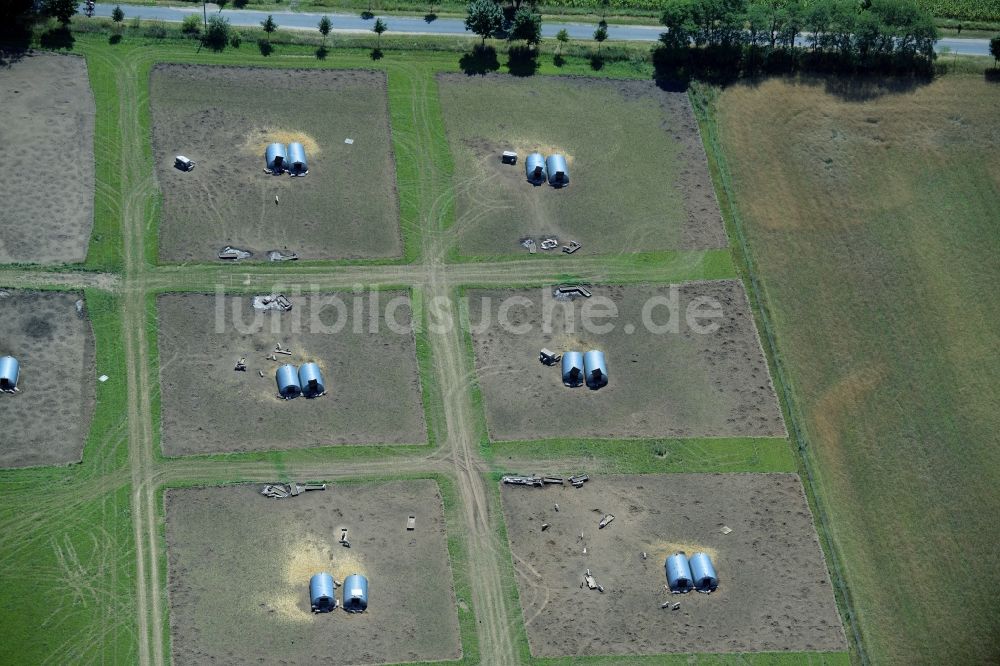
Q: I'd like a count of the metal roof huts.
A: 13